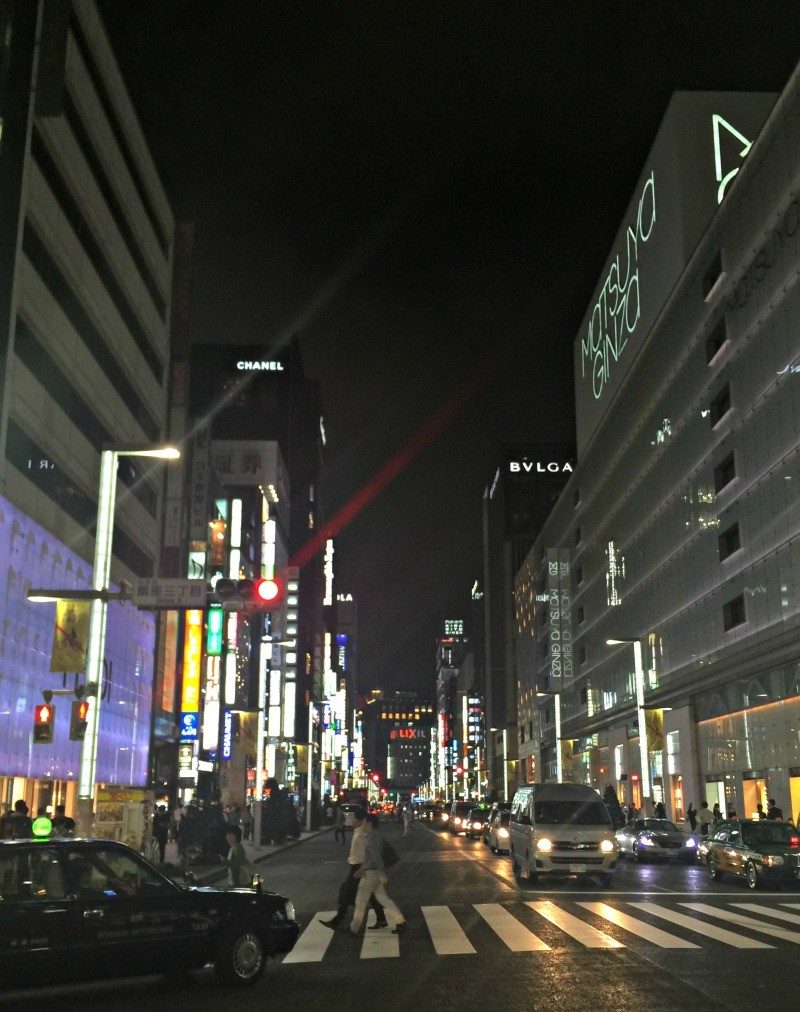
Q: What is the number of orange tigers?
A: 0